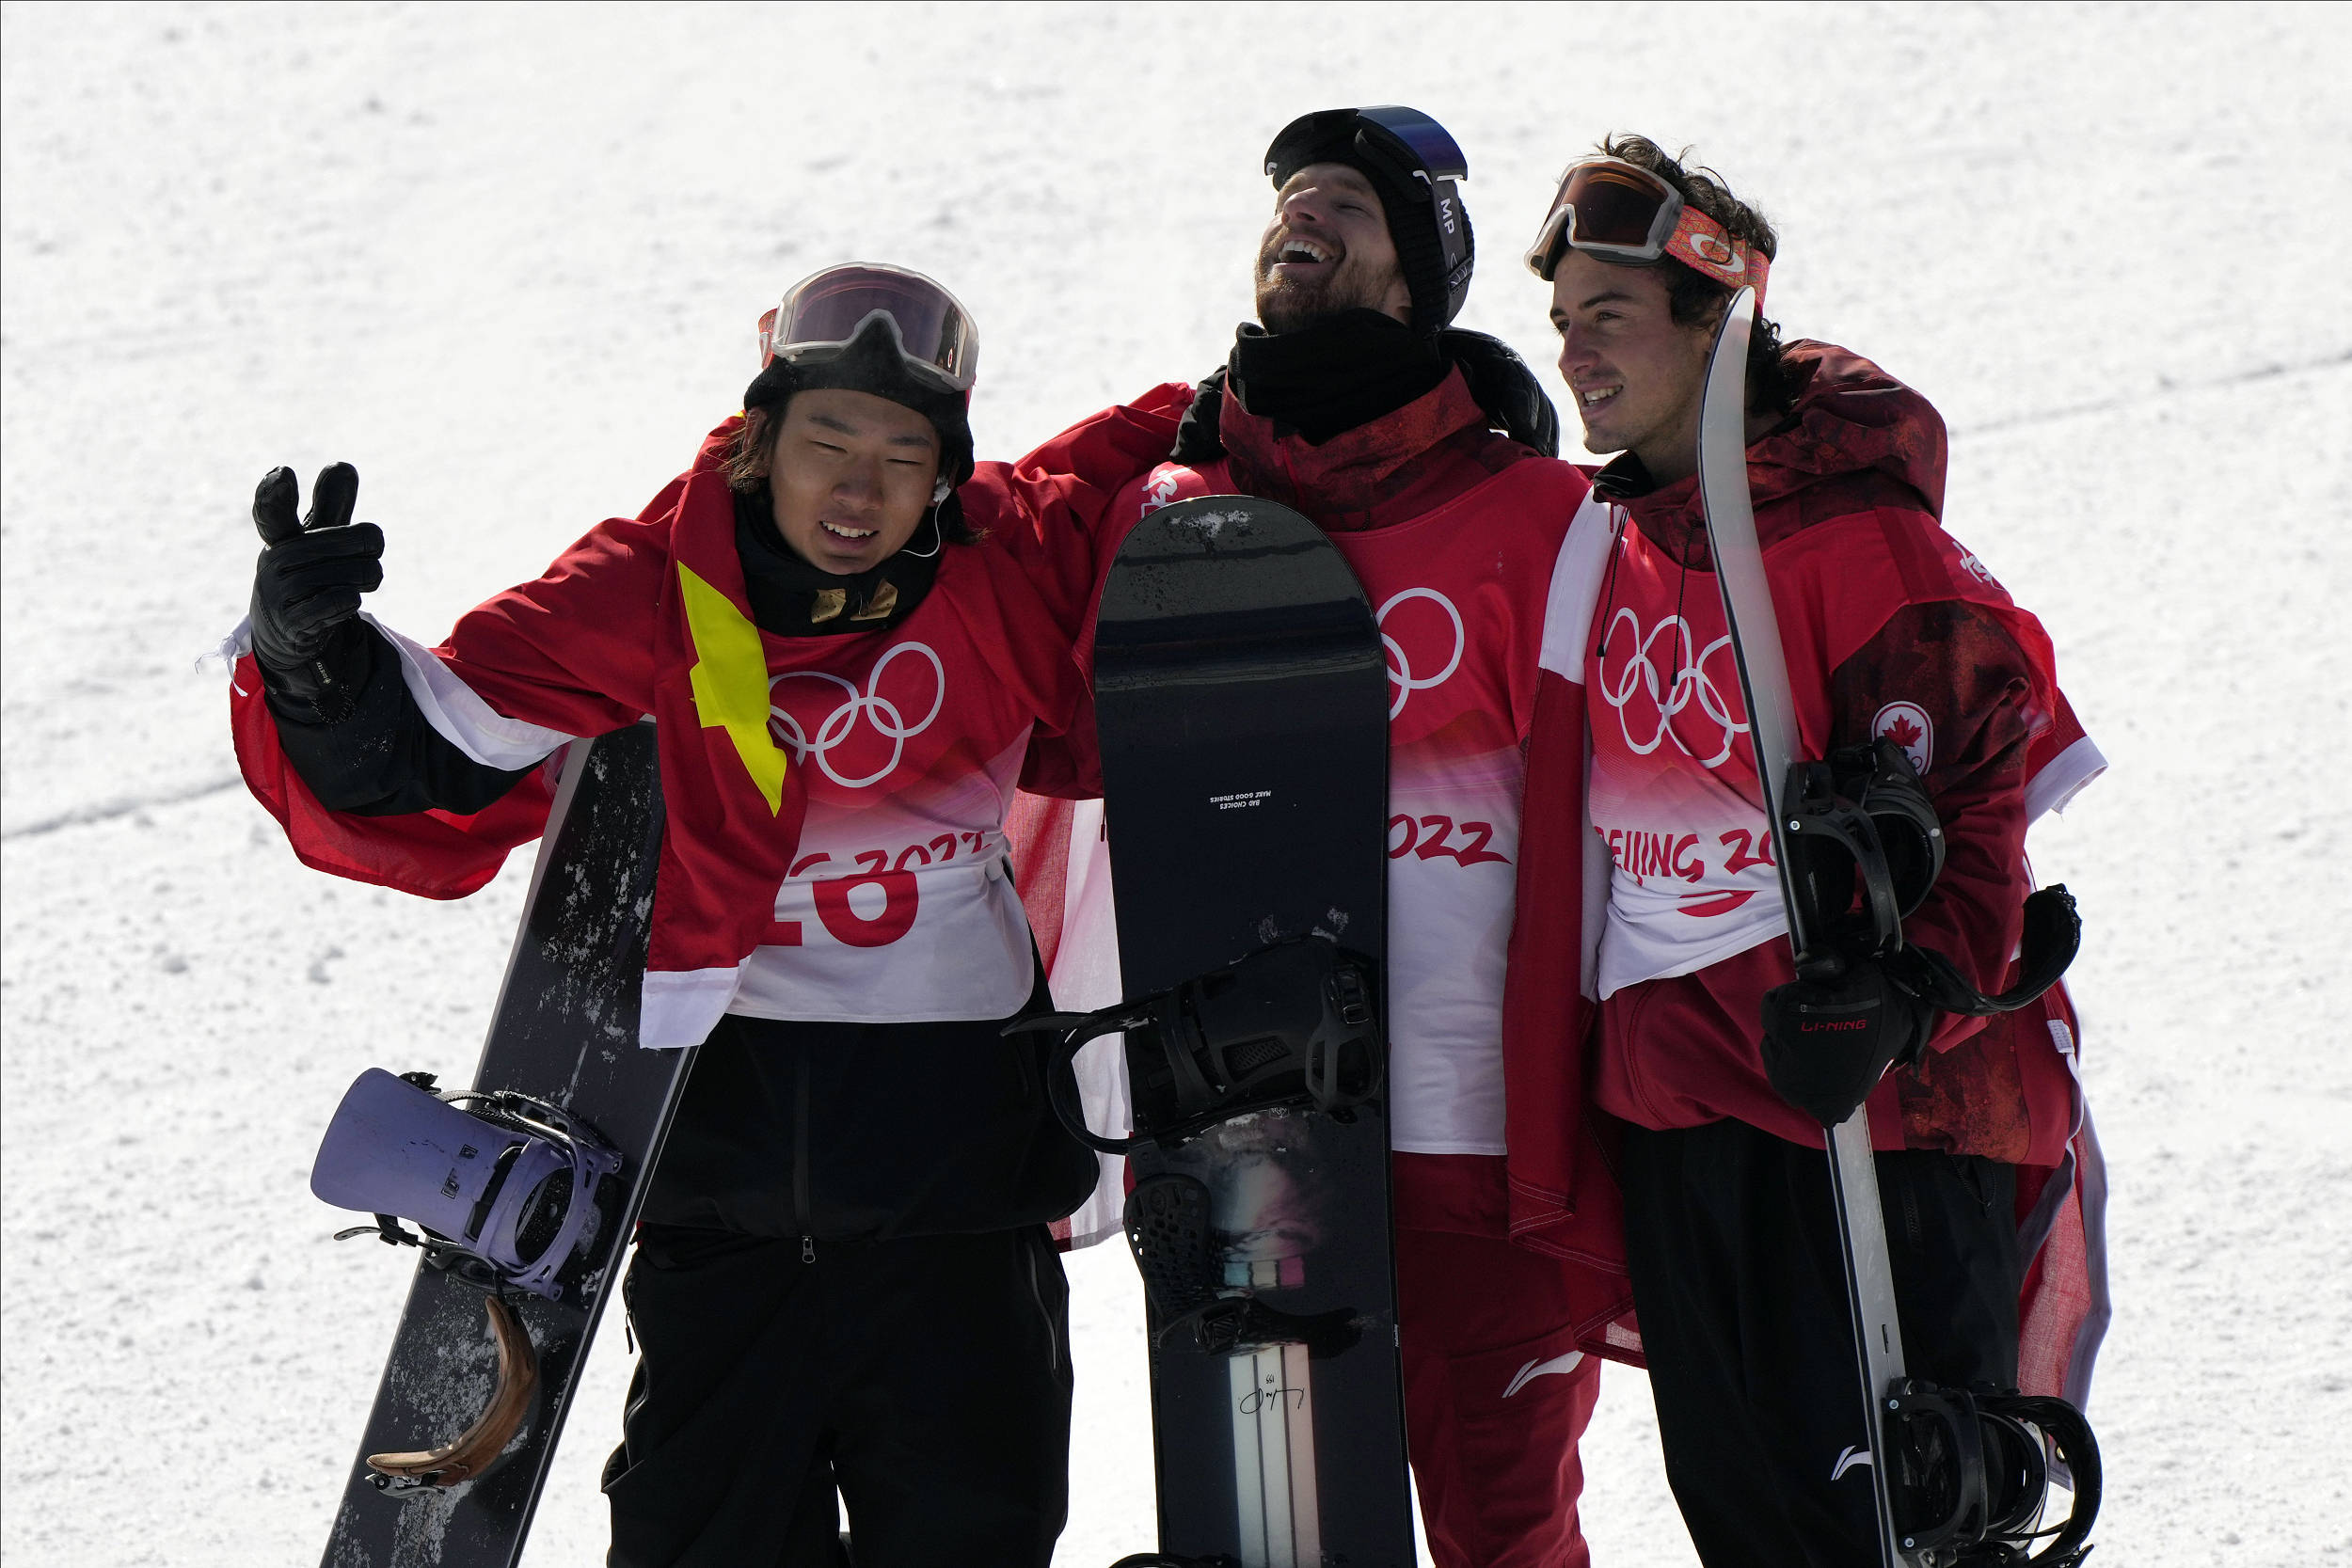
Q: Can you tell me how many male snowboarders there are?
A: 3